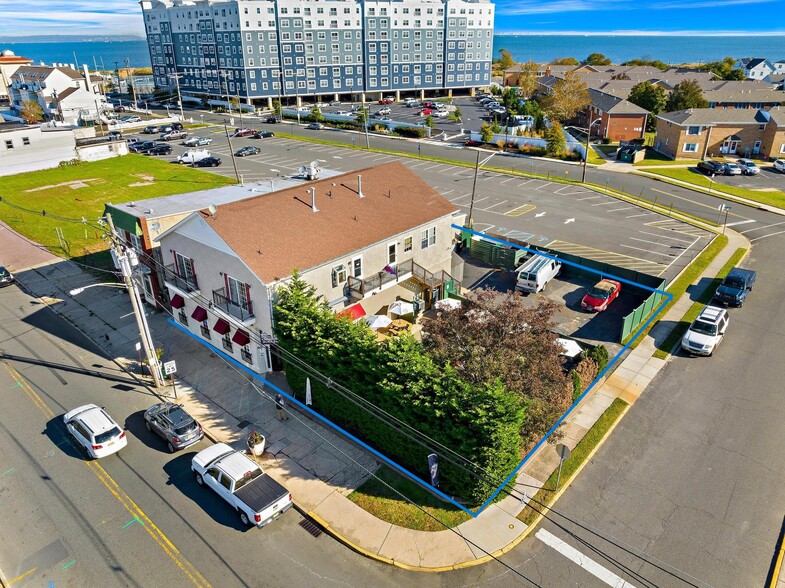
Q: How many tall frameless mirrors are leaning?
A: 0